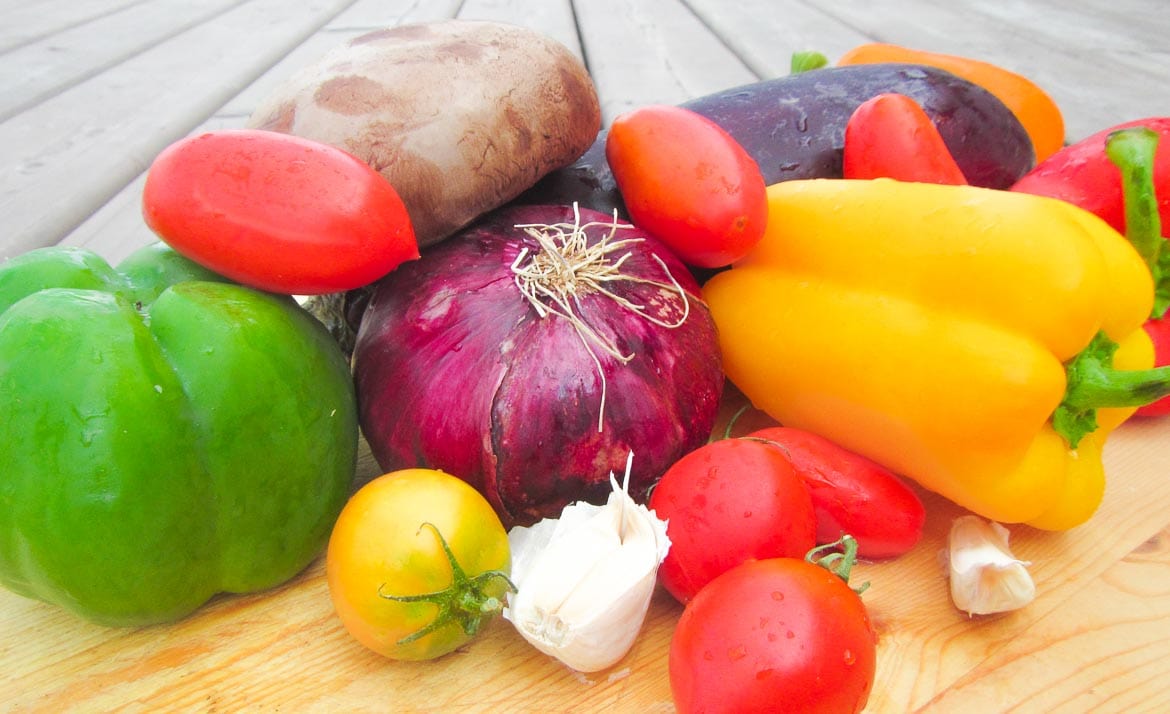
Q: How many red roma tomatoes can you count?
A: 4